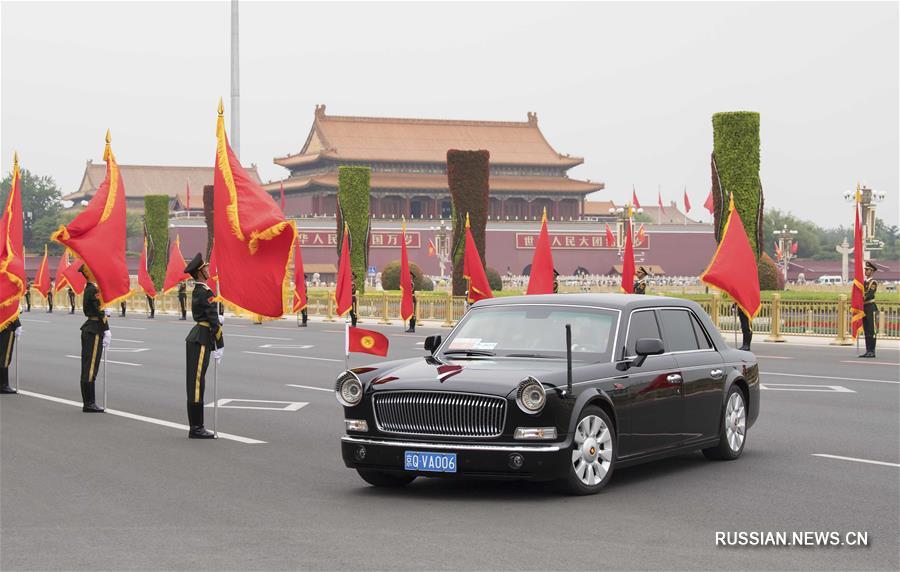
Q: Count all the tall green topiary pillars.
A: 3